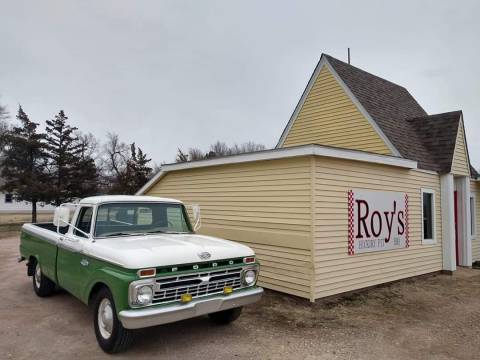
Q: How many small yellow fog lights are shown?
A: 2